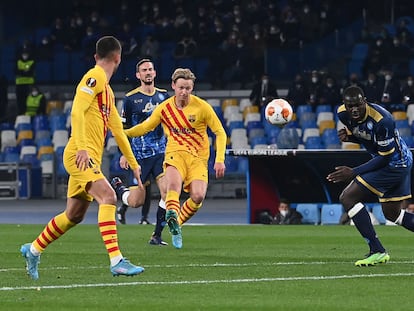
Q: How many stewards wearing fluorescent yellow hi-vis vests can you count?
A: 2